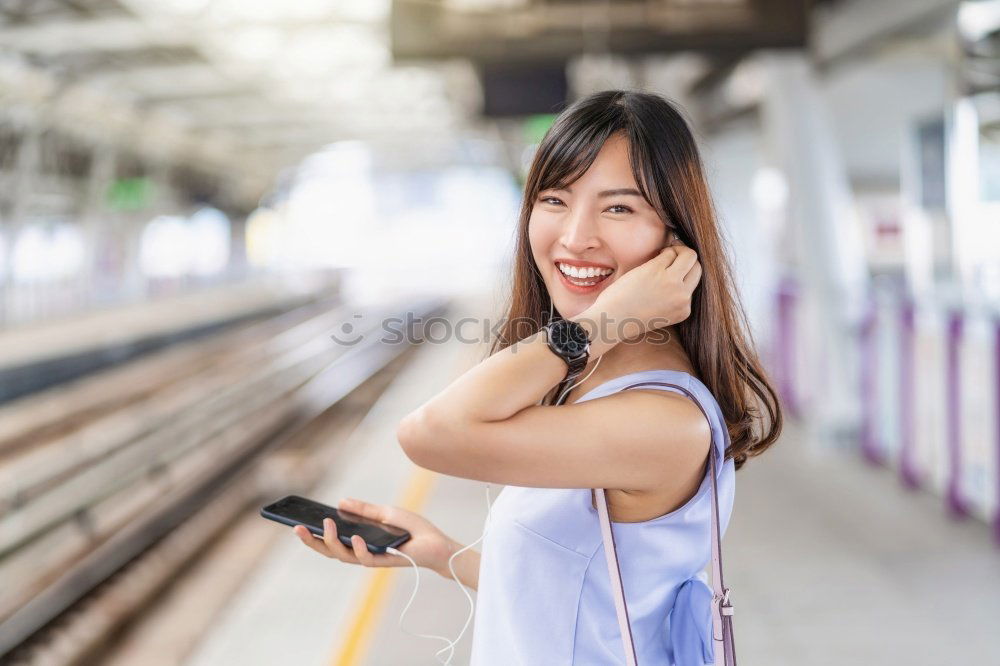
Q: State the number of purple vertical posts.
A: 5